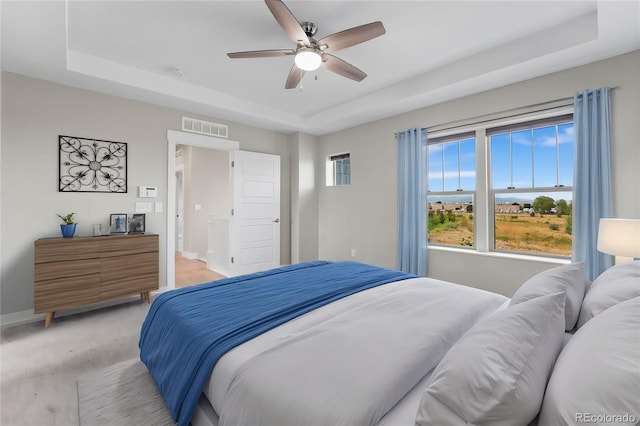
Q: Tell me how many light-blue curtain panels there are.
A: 2